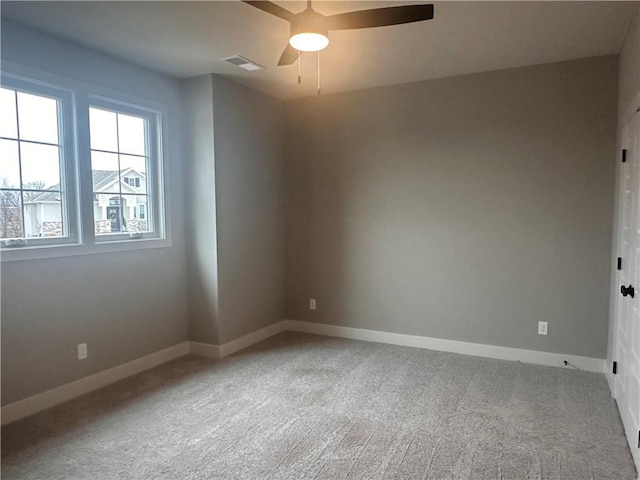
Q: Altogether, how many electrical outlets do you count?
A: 3